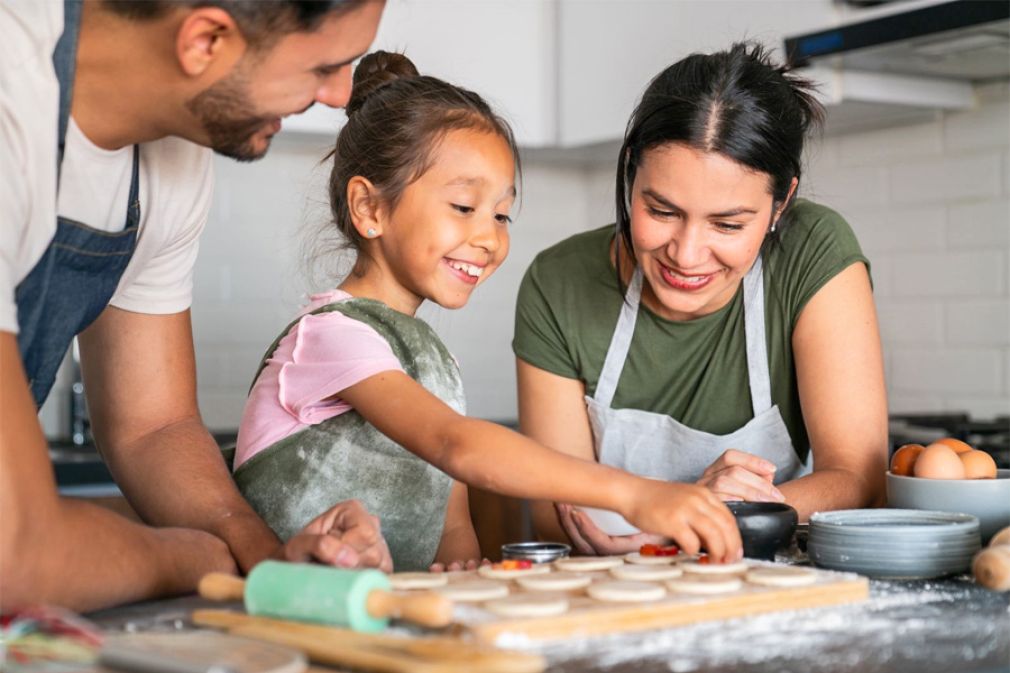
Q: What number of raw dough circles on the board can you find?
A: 12